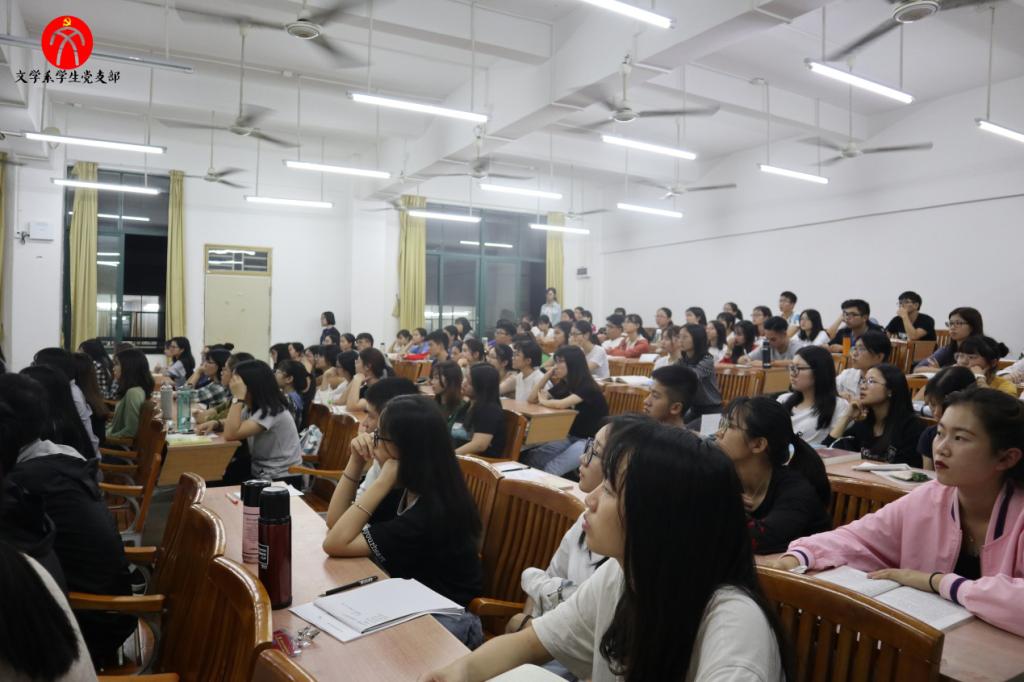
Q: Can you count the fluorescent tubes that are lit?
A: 14